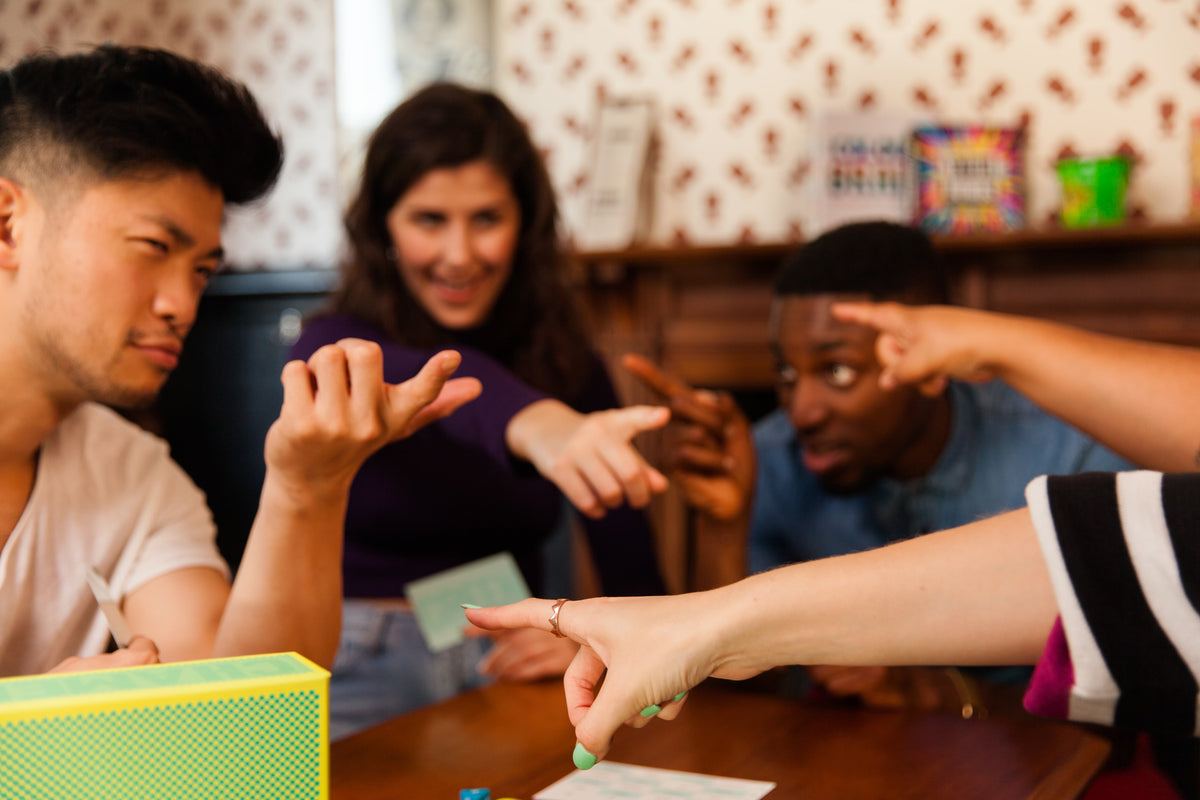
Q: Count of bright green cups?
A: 1